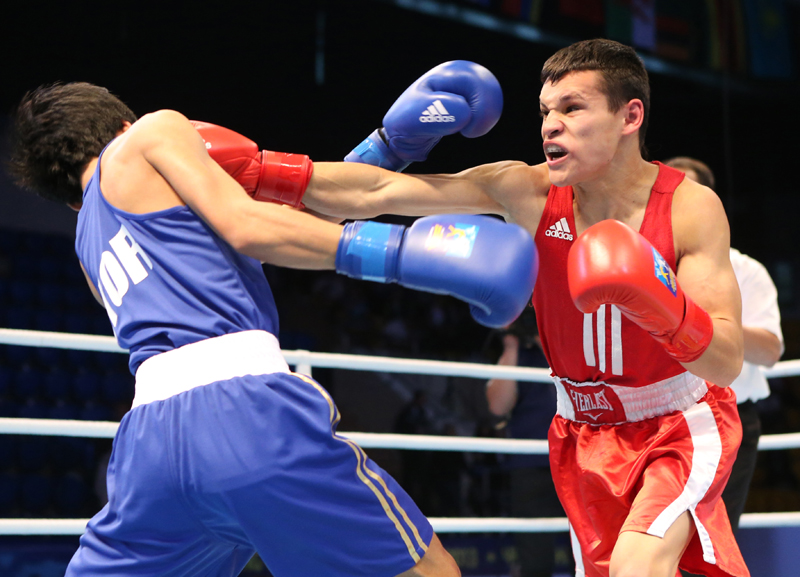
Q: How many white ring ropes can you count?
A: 3